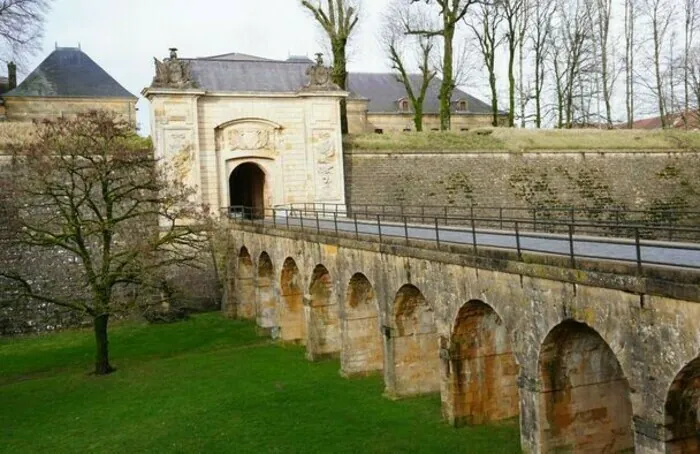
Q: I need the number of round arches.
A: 10